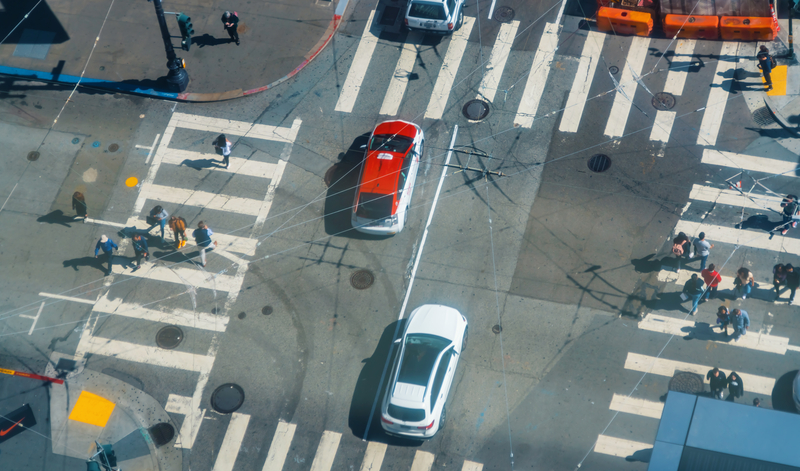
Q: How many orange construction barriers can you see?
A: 3